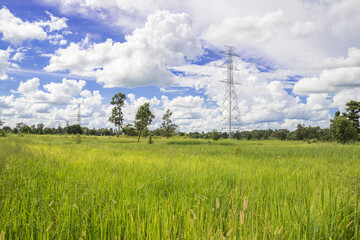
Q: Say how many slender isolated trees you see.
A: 3